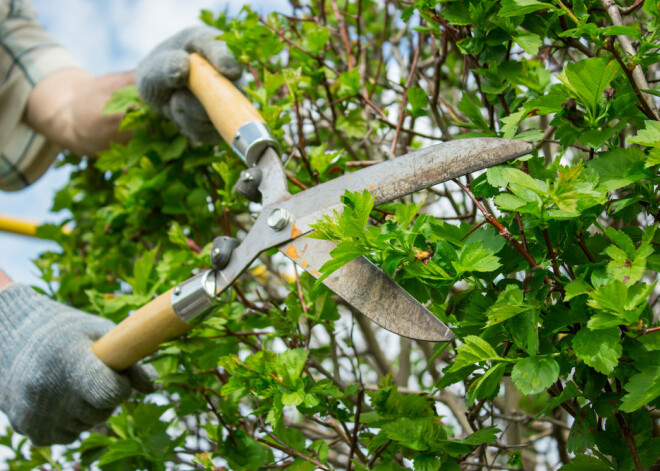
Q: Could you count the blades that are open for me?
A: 2